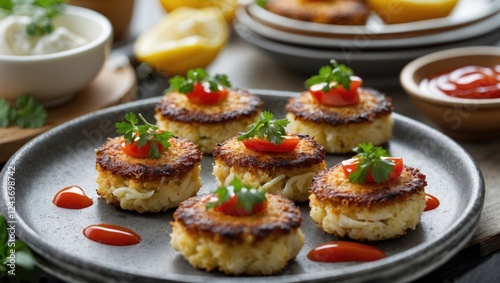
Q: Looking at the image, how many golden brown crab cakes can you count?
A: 6